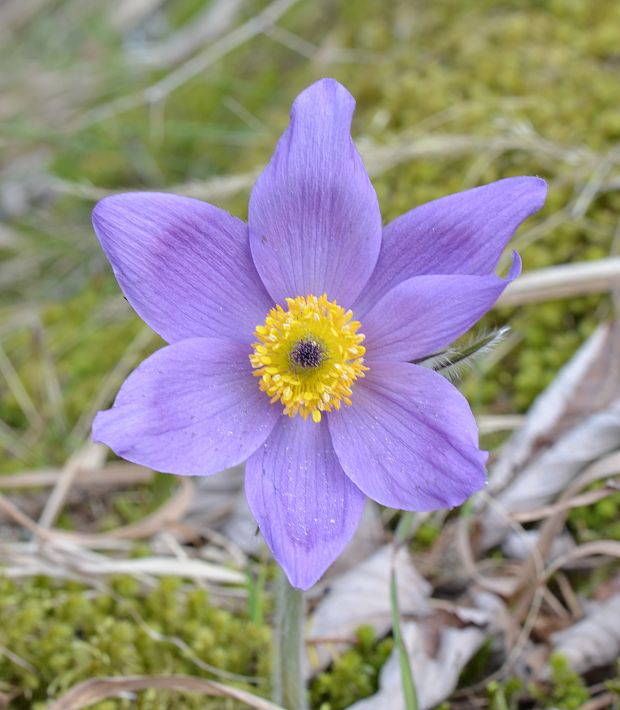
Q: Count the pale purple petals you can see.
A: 7